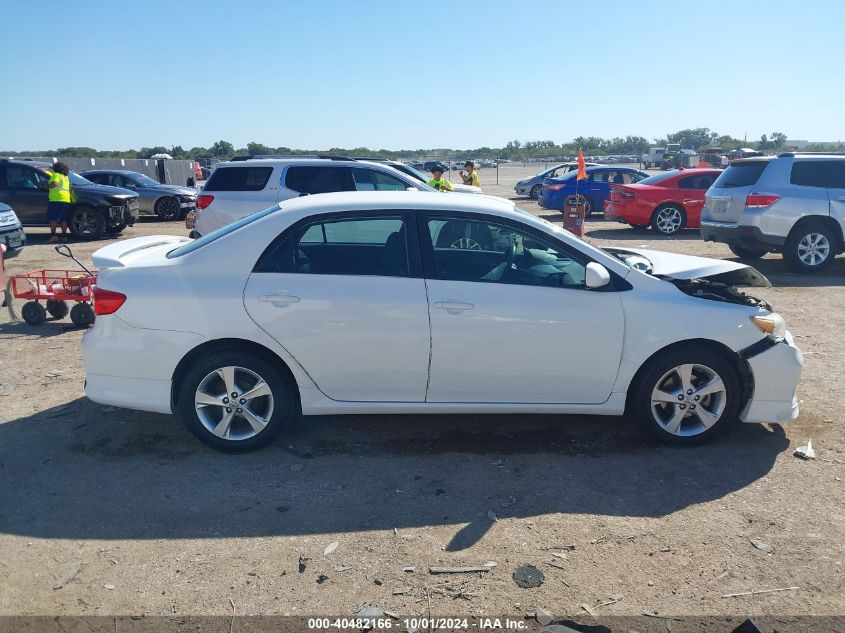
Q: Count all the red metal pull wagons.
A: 1